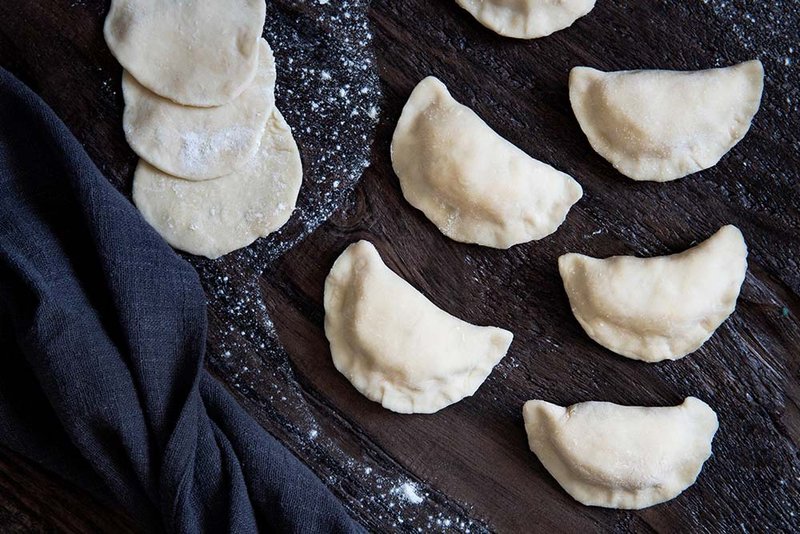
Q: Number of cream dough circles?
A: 3